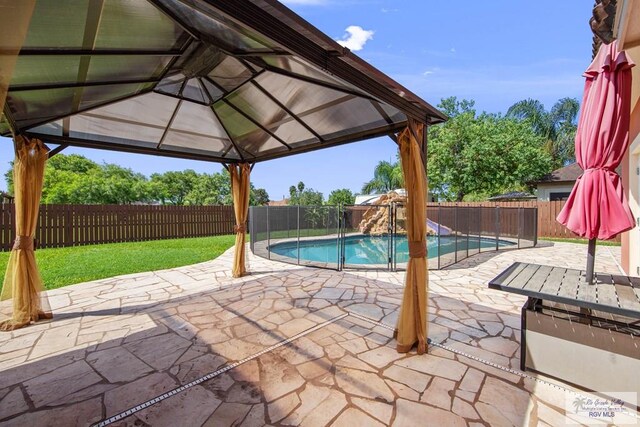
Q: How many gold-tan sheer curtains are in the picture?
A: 3